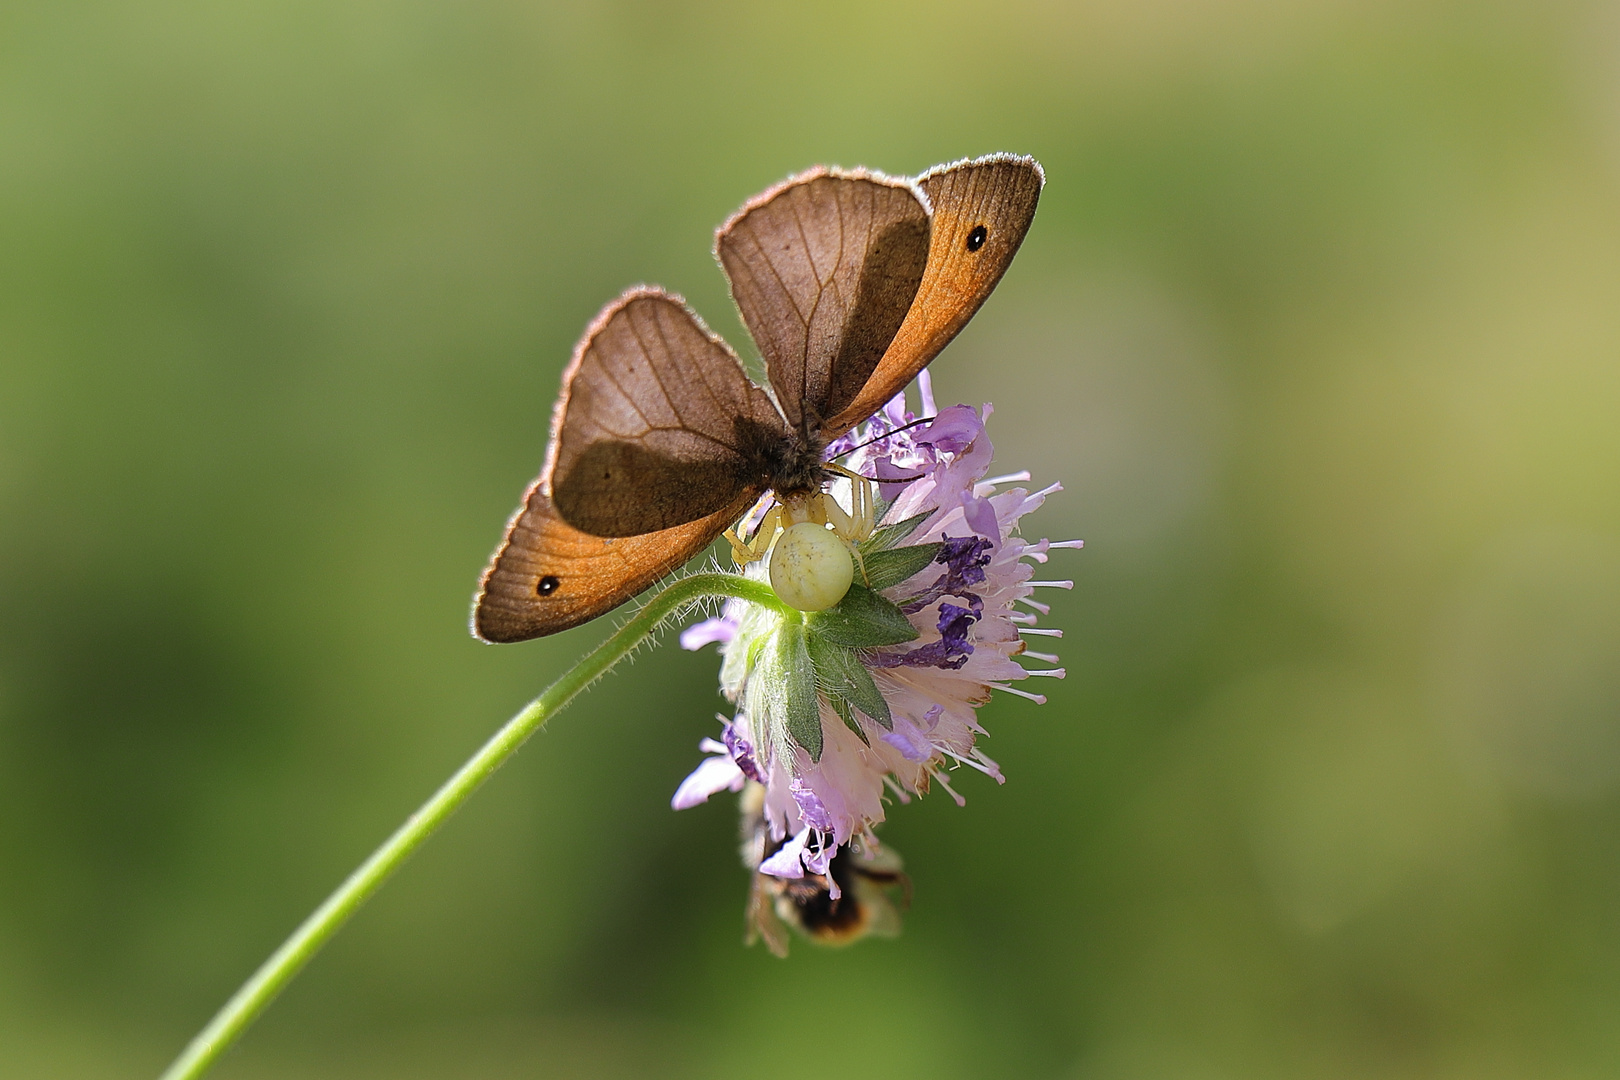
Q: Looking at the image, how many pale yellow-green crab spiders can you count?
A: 1